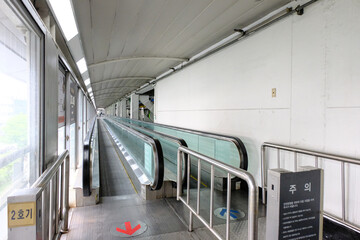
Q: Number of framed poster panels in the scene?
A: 2